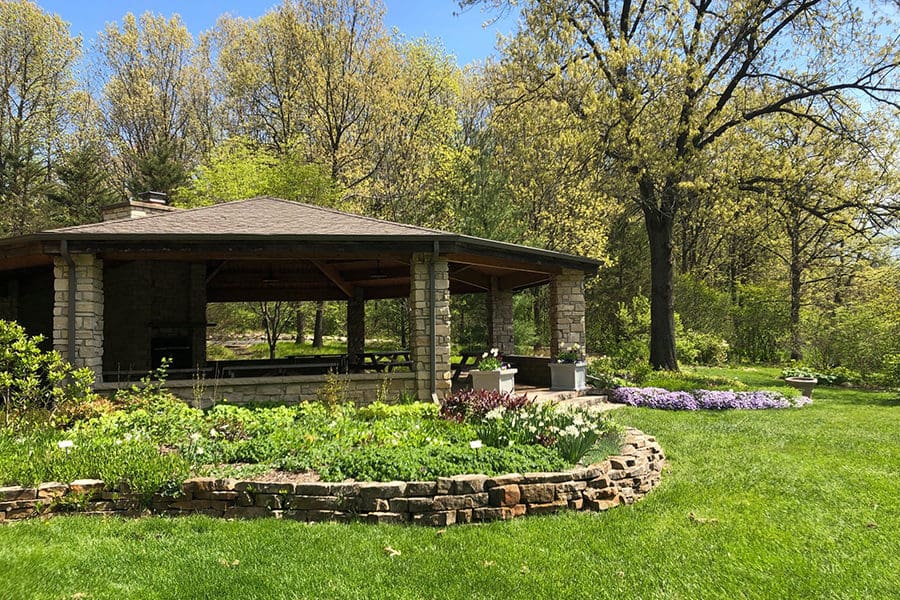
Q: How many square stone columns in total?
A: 5